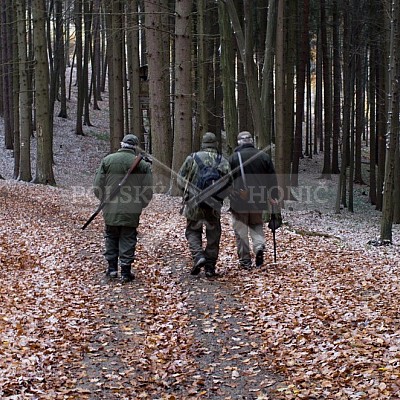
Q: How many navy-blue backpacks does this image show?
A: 1